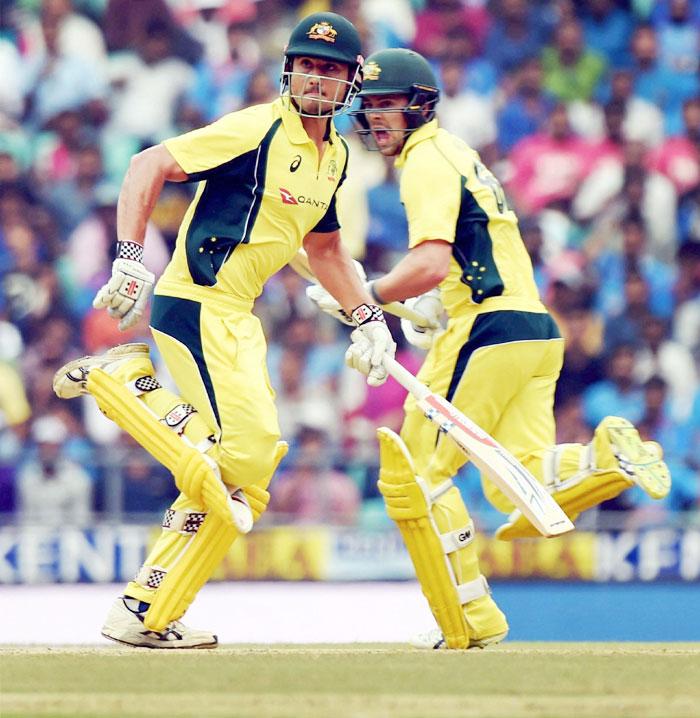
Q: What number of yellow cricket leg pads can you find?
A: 4